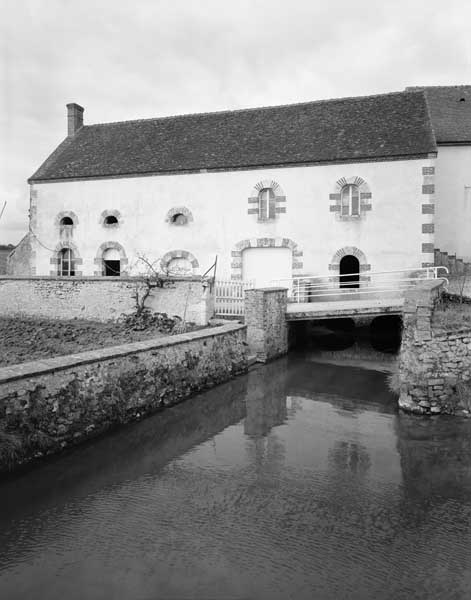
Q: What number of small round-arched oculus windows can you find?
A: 3